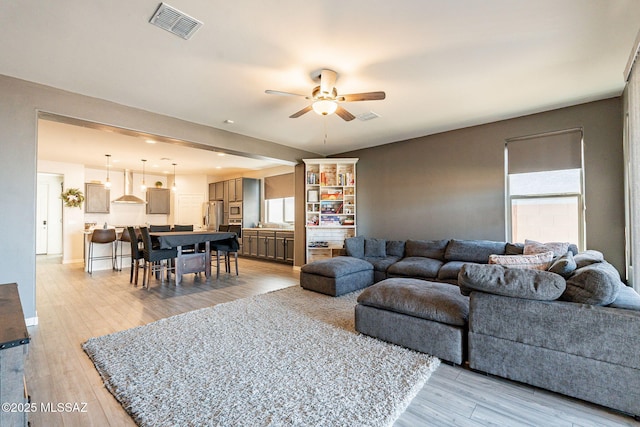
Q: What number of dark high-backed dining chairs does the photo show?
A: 6